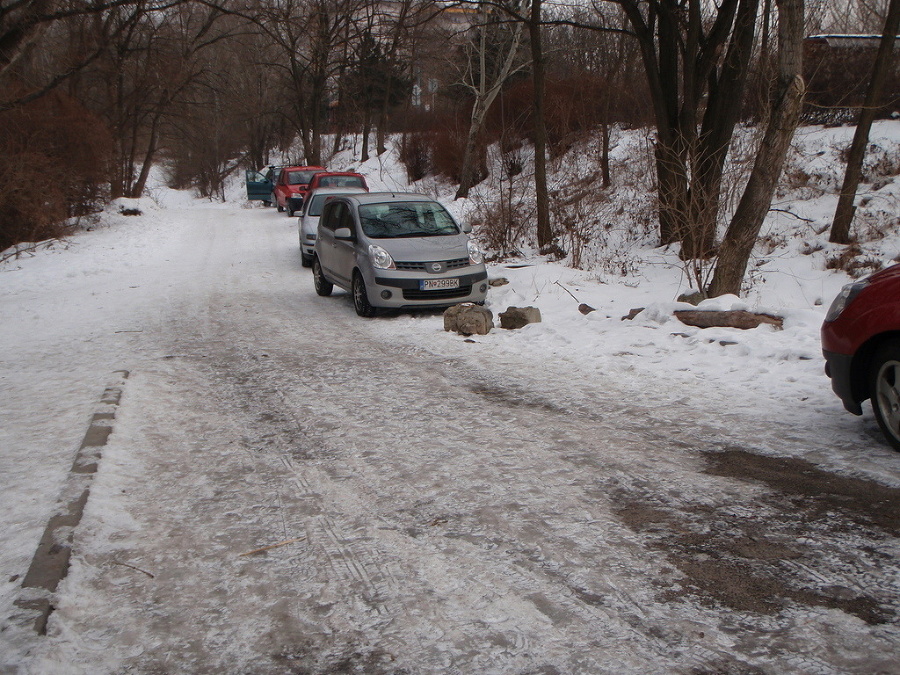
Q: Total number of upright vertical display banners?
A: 0